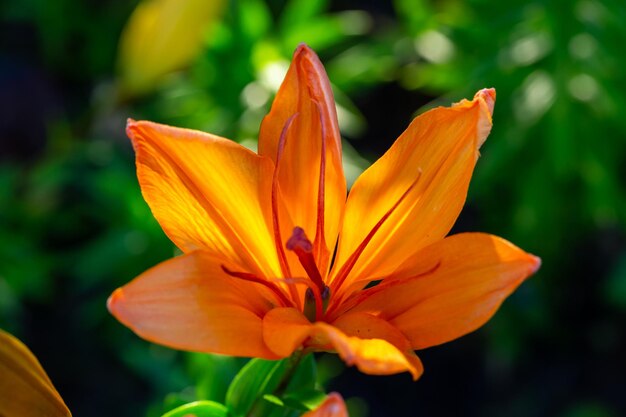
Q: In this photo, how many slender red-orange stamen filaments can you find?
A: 6